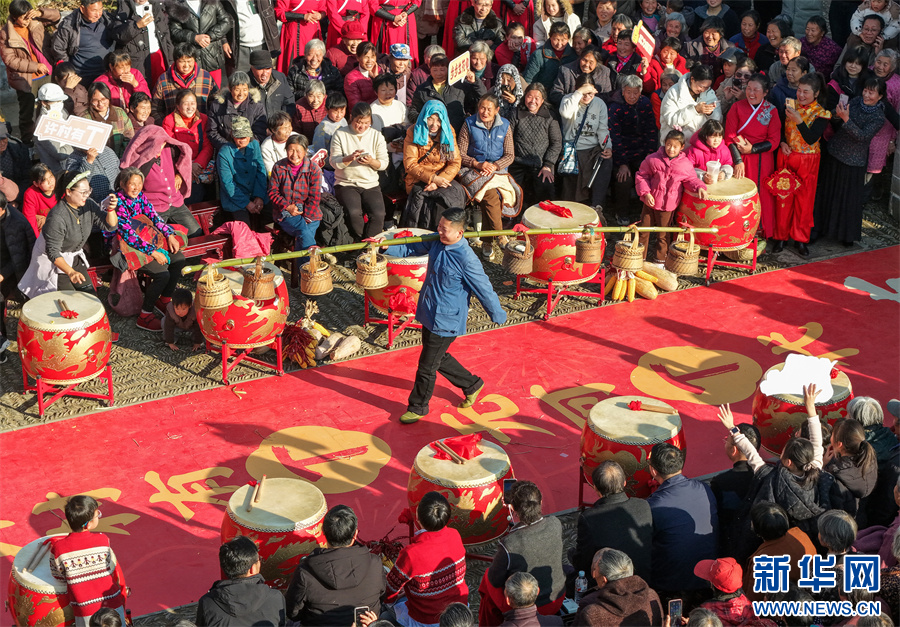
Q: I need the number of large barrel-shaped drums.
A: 10